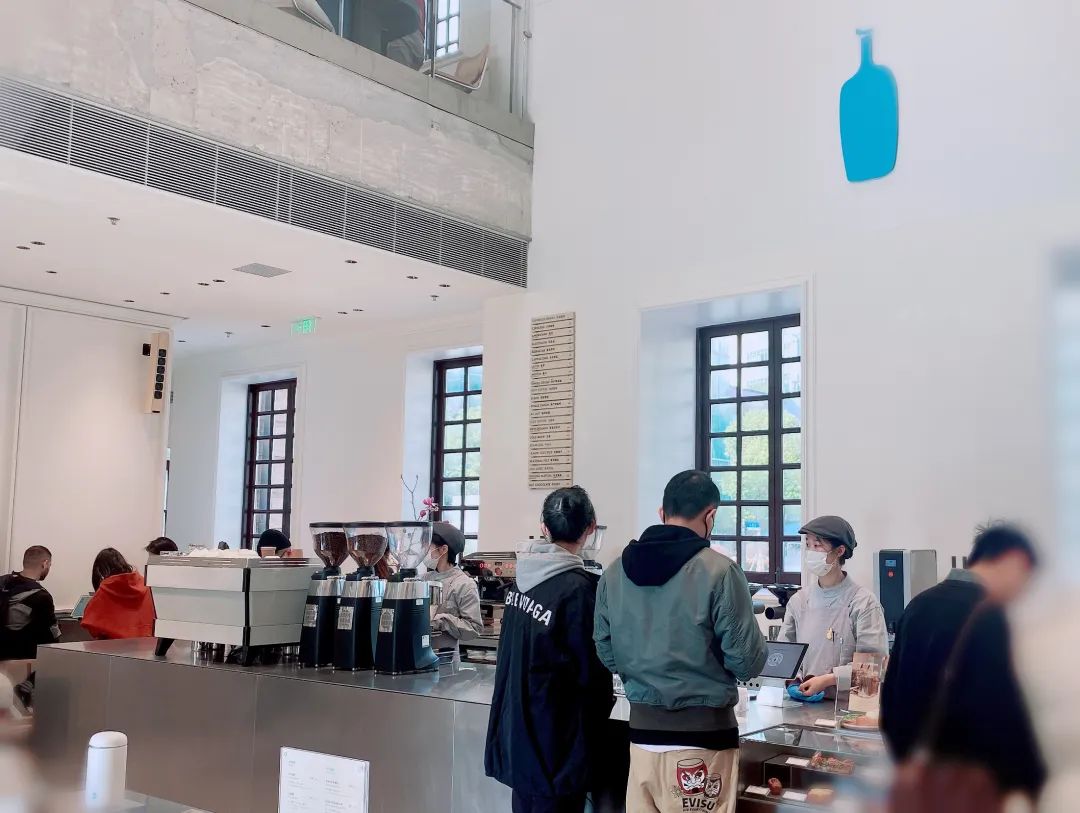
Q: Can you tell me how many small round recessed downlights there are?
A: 14